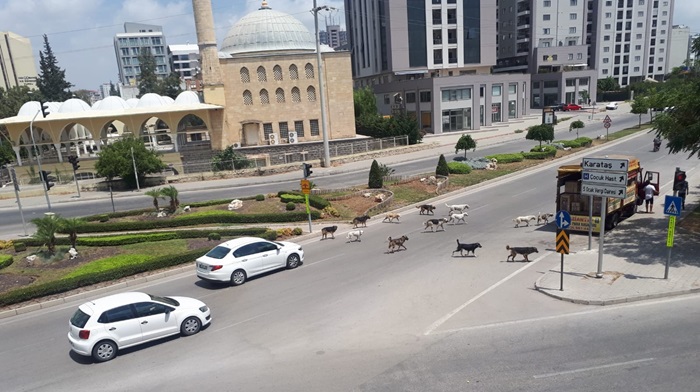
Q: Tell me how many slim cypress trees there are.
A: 2